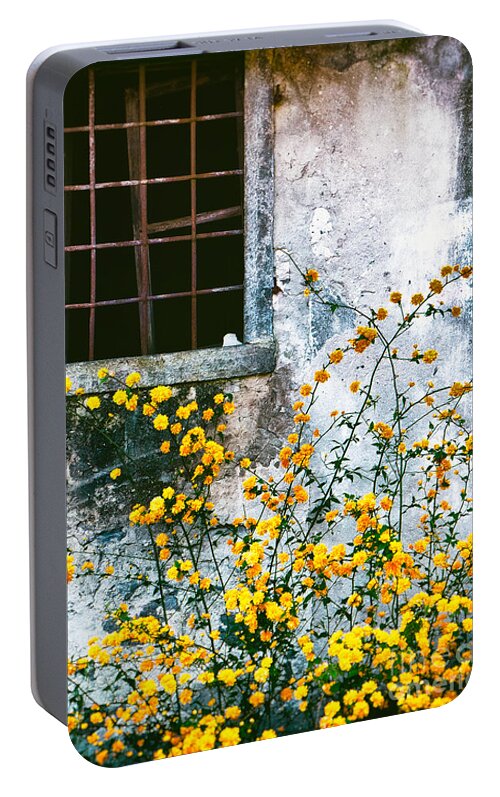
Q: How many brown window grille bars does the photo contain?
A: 7